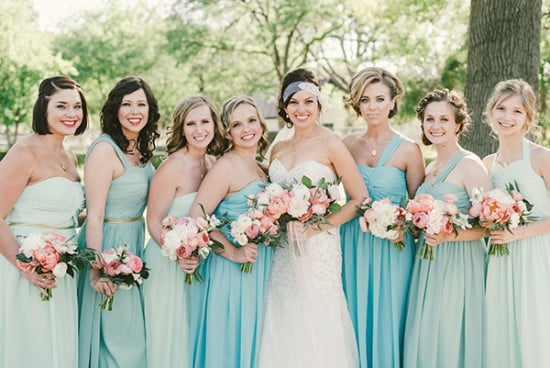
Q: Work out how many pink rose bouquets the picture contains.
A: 8